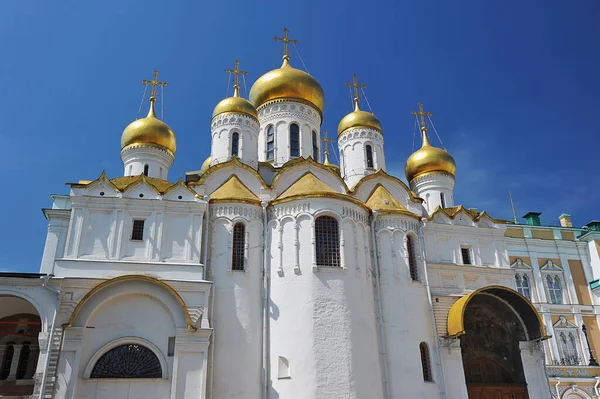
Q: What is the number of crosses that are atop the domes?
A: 6